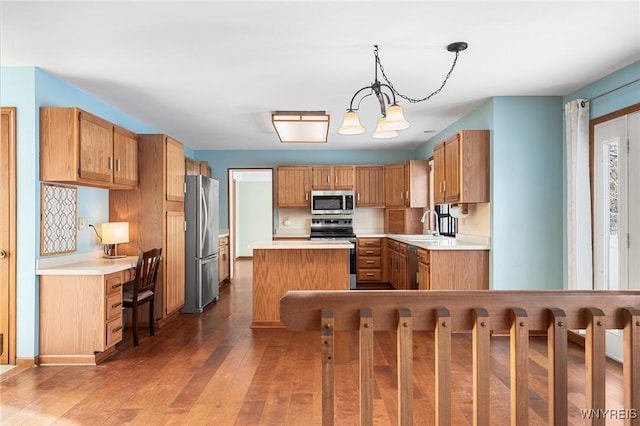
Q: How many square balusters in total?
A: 9